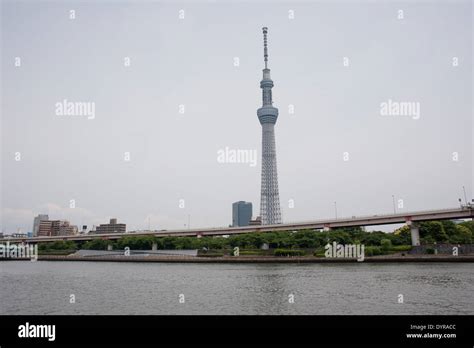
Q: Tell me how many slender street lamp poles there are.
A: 5